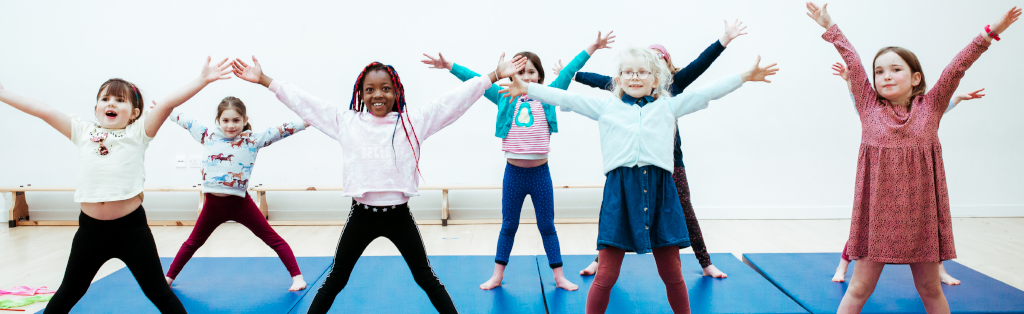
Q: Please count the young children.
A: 8